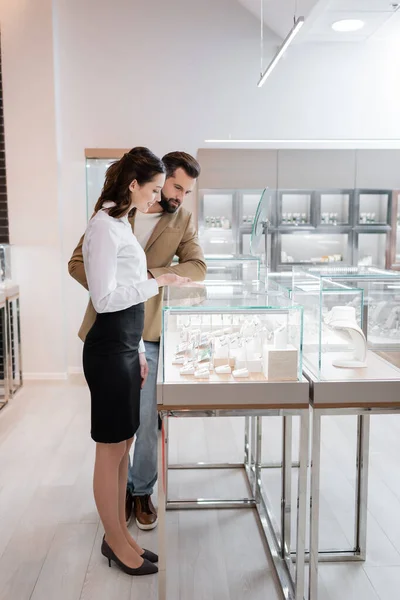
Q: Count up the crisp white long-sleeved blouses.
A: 1